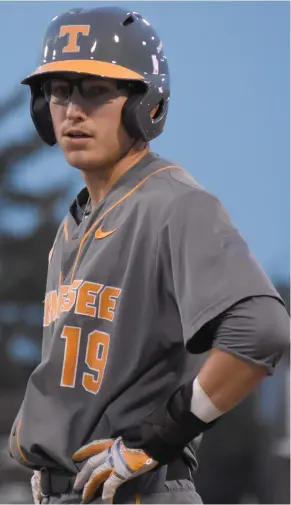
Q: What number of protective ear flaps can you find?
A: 2